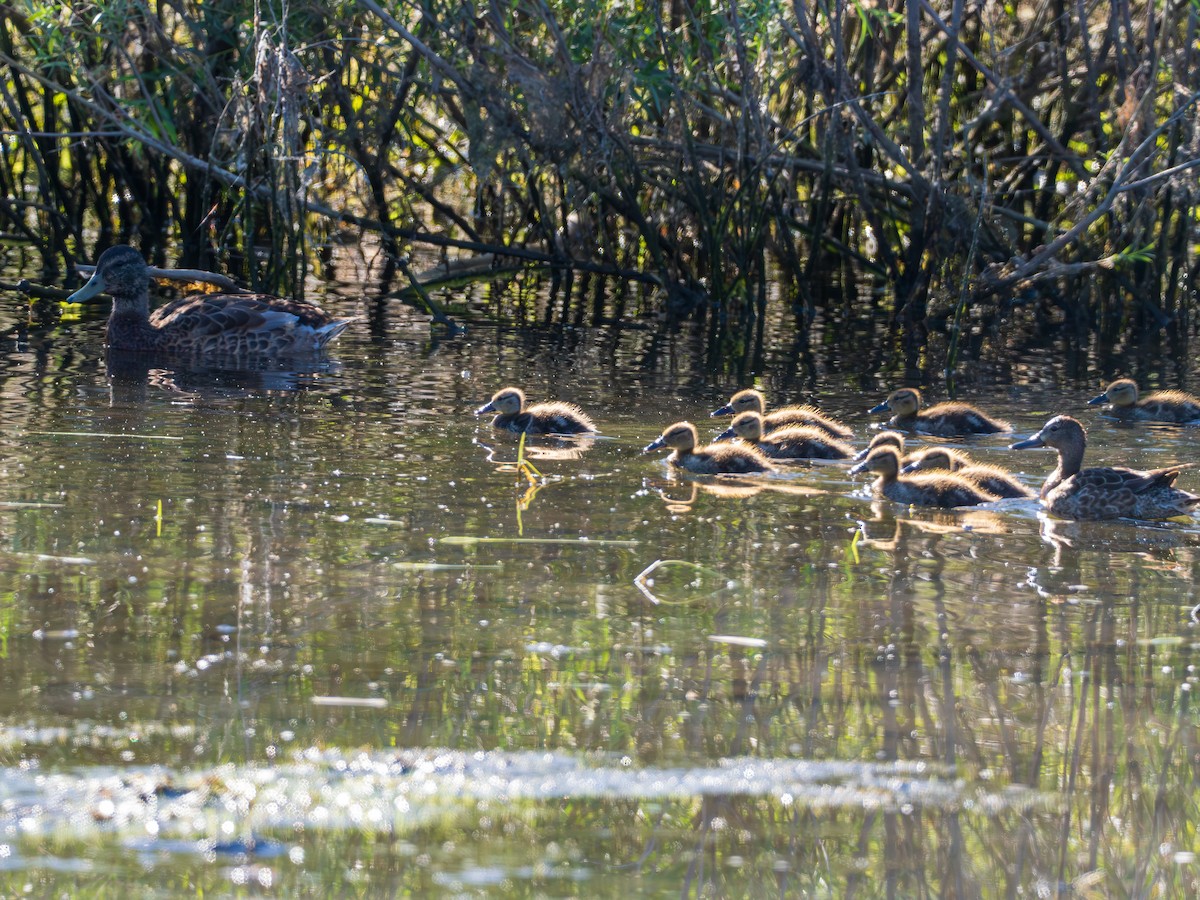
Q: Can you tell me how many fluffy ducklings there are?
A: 9